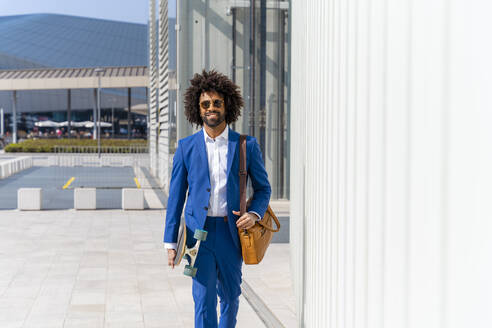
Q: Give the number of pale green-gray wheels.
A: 2